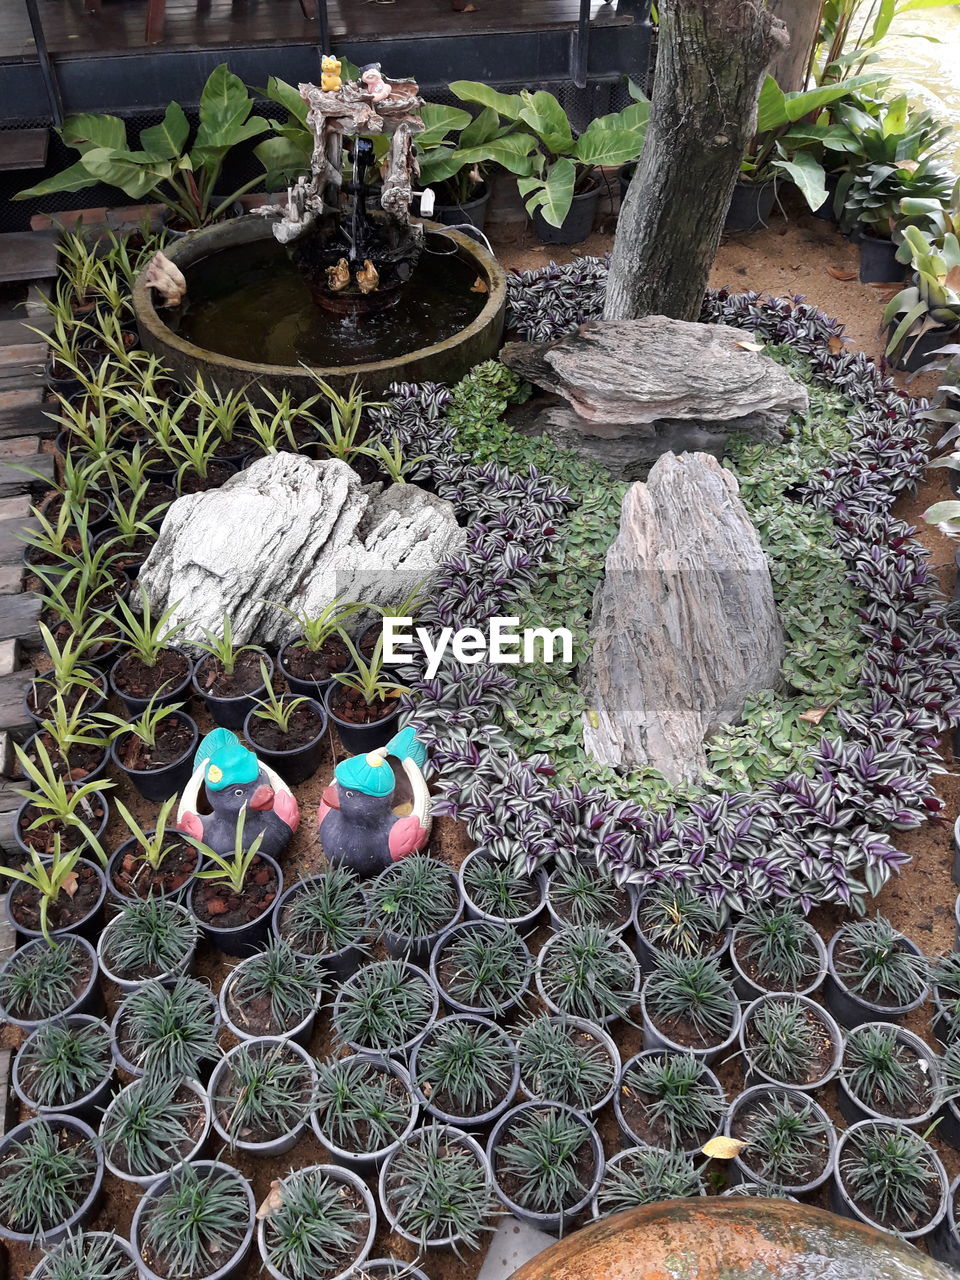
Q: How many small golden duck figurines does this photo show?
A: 2